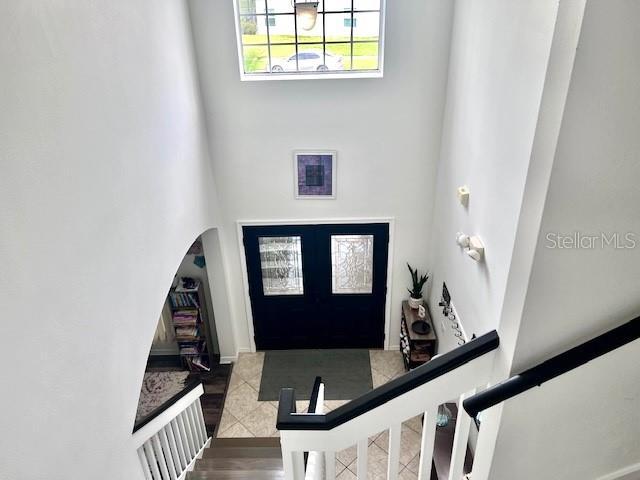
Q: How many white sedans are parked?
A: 1